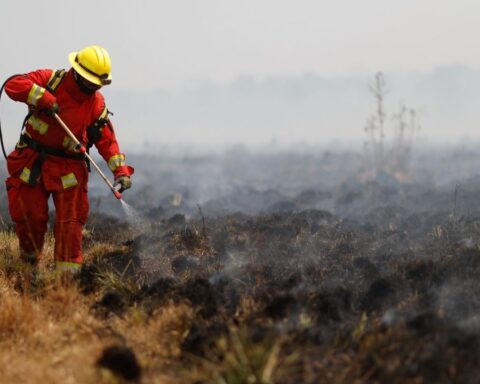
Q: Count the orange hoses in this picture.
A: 0